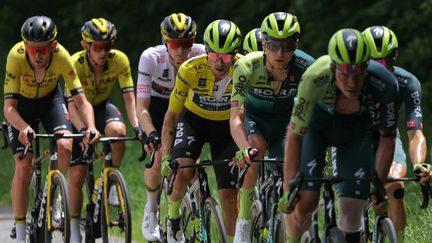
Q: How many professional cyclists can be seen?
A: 8